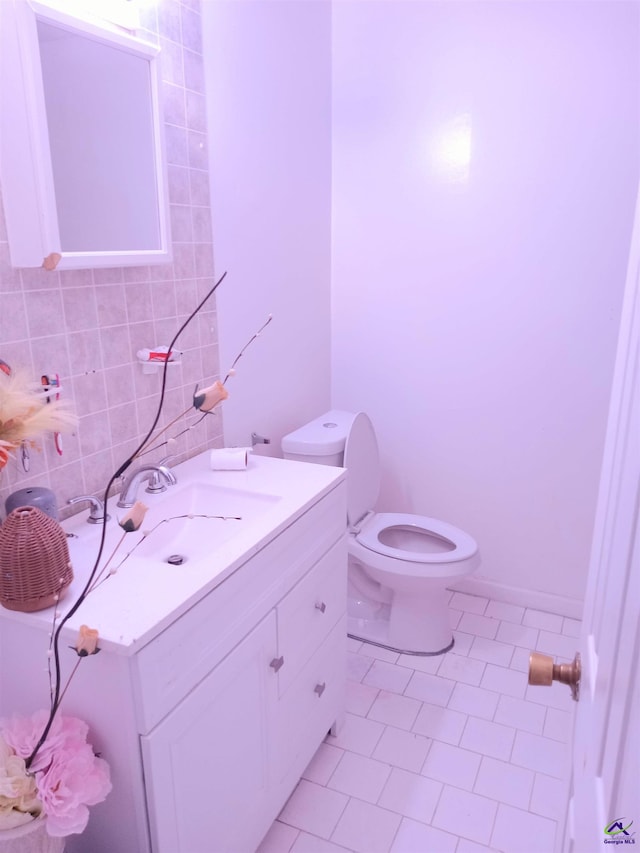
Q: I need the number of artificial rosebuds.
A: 3